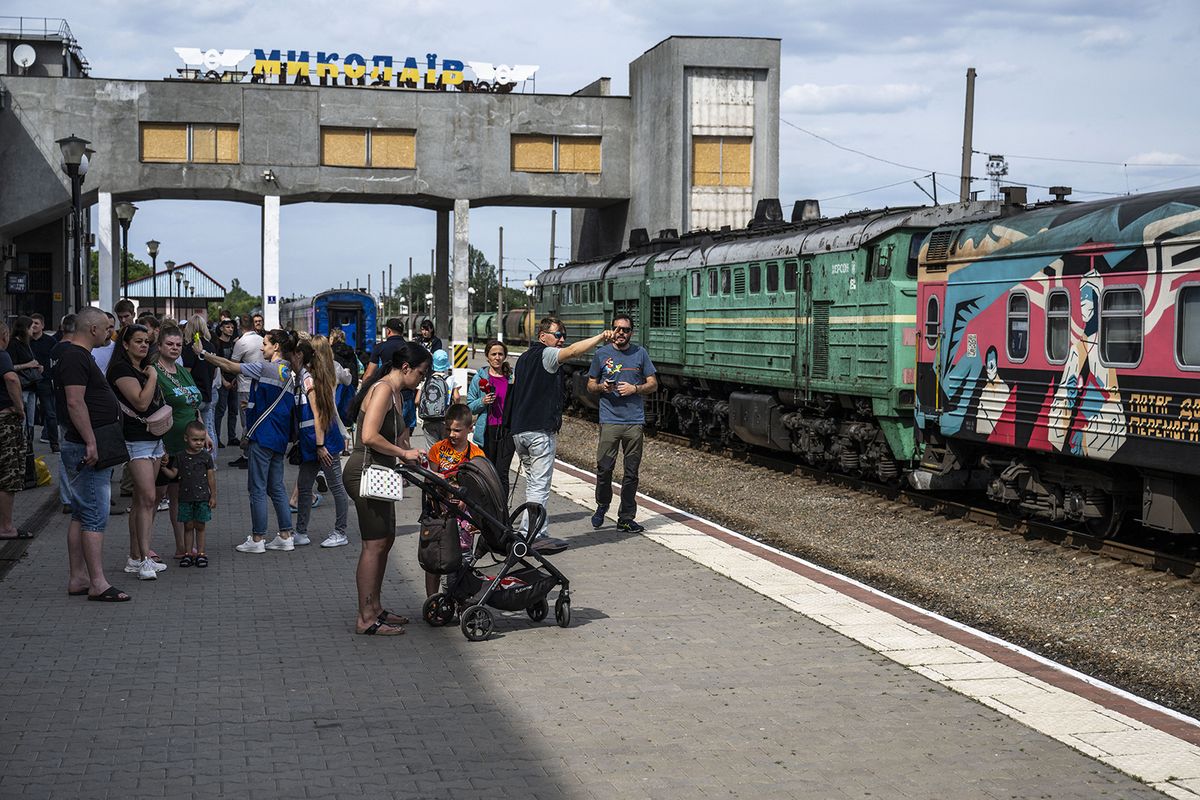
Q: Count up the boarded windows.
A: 4